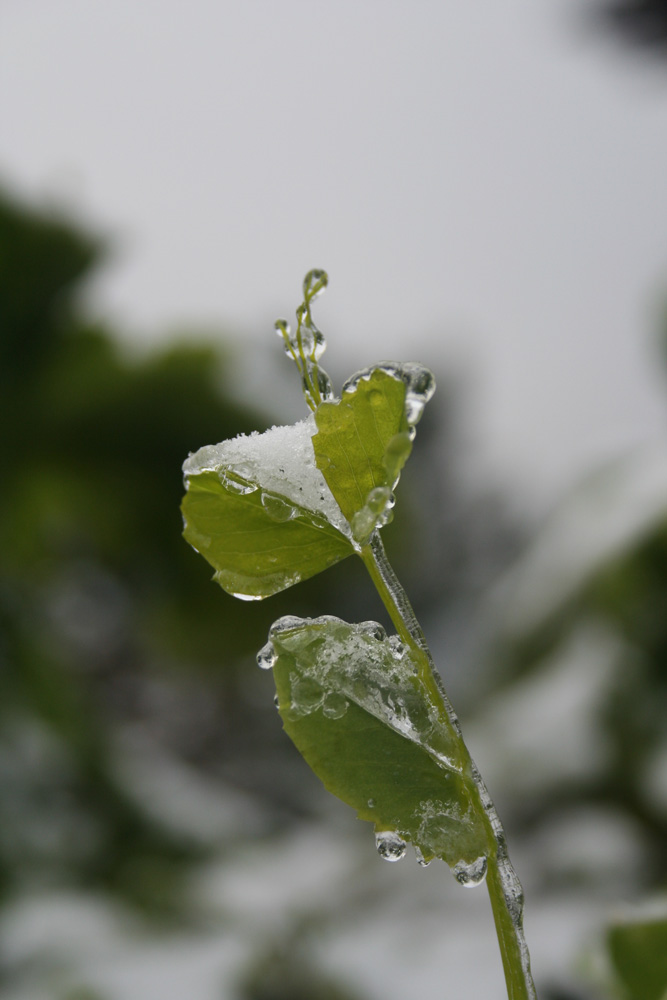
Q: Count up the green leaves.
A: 3